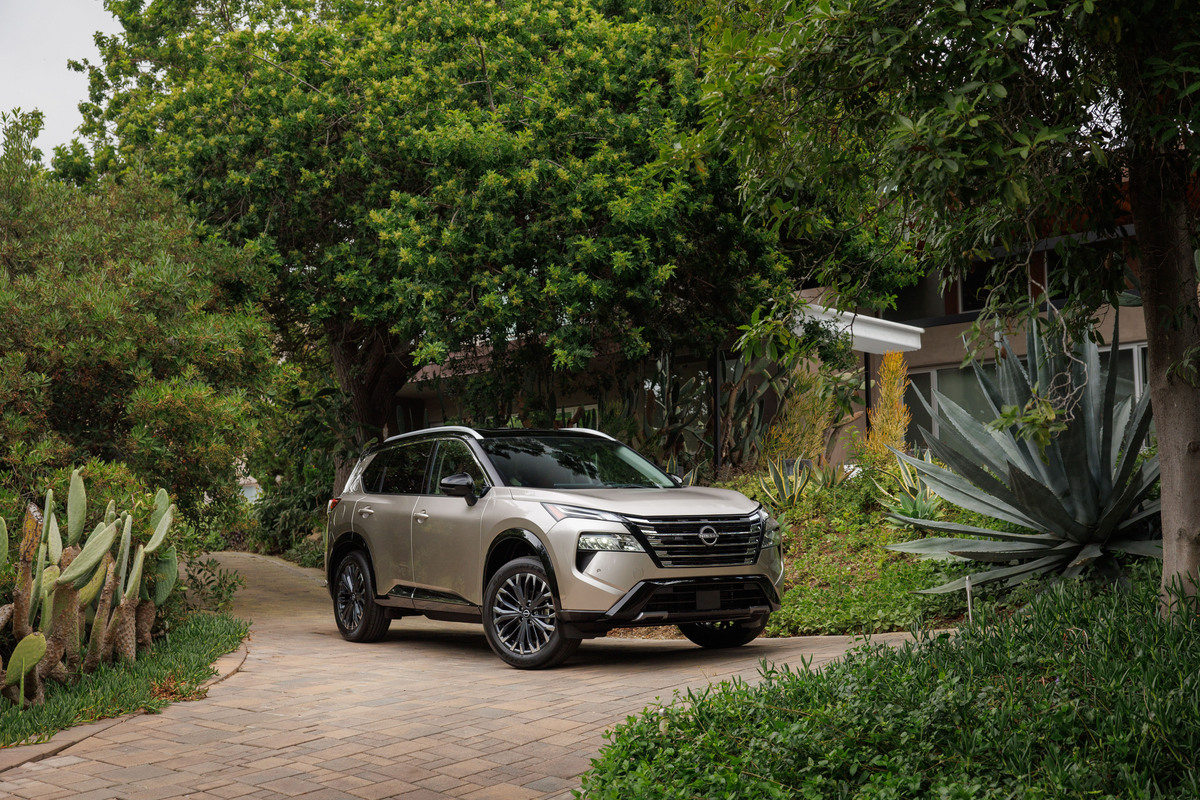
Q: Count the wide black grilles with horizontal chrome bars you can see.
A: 1